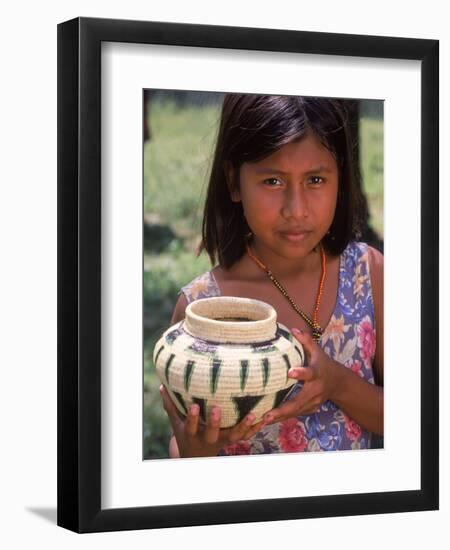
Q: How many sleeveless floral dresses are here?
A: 1